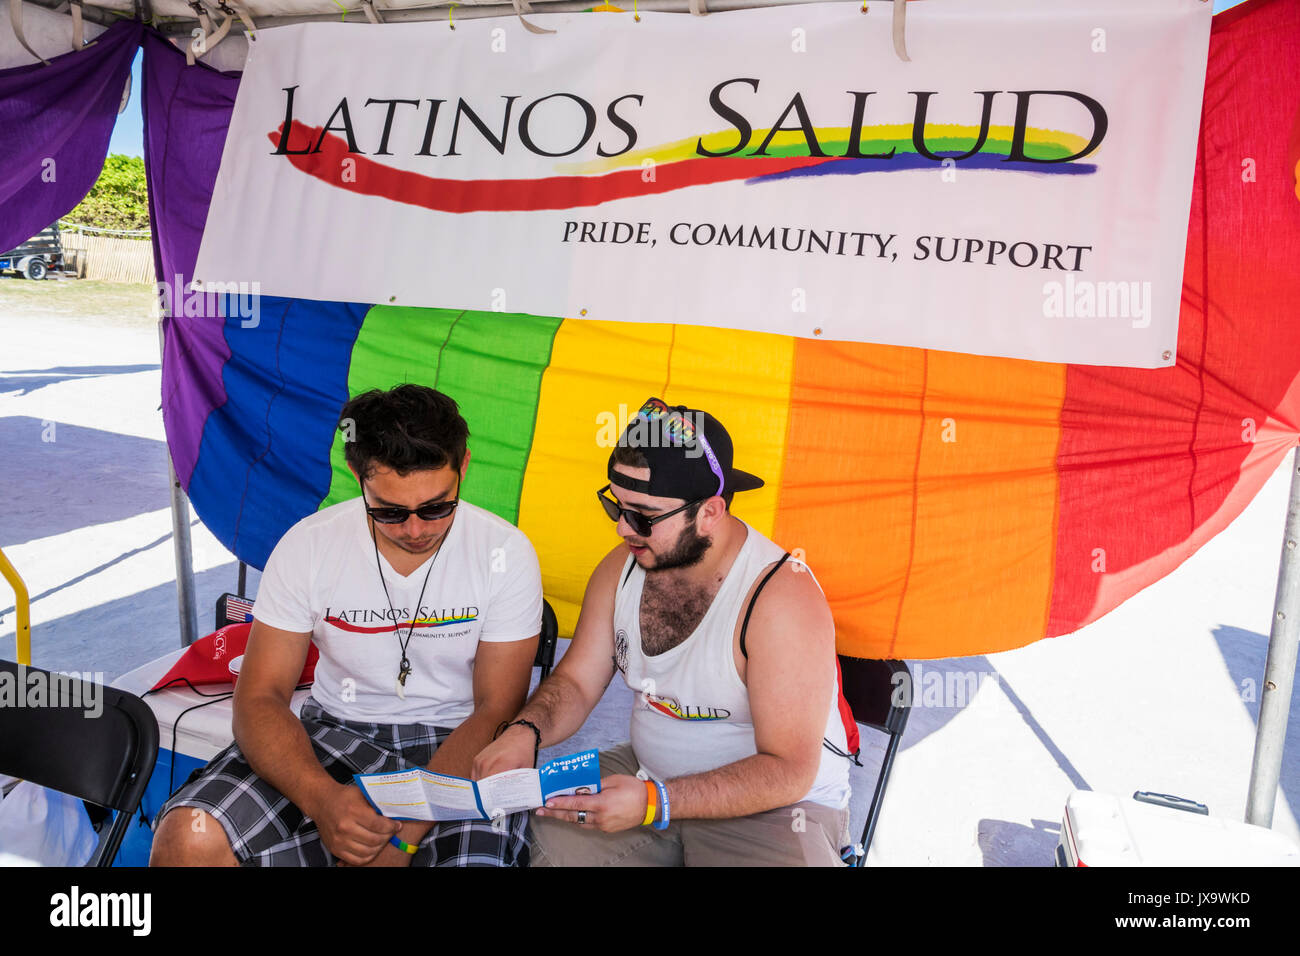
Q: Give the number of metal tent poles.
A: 2